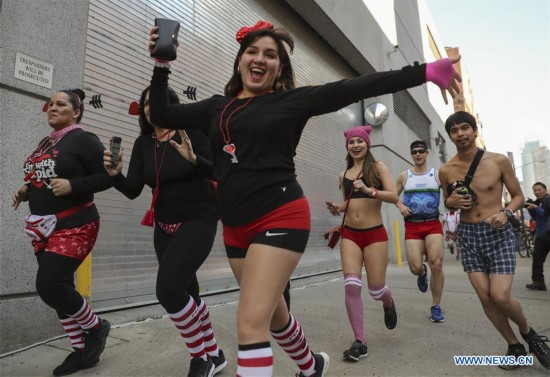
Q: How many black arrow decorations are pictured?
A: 2